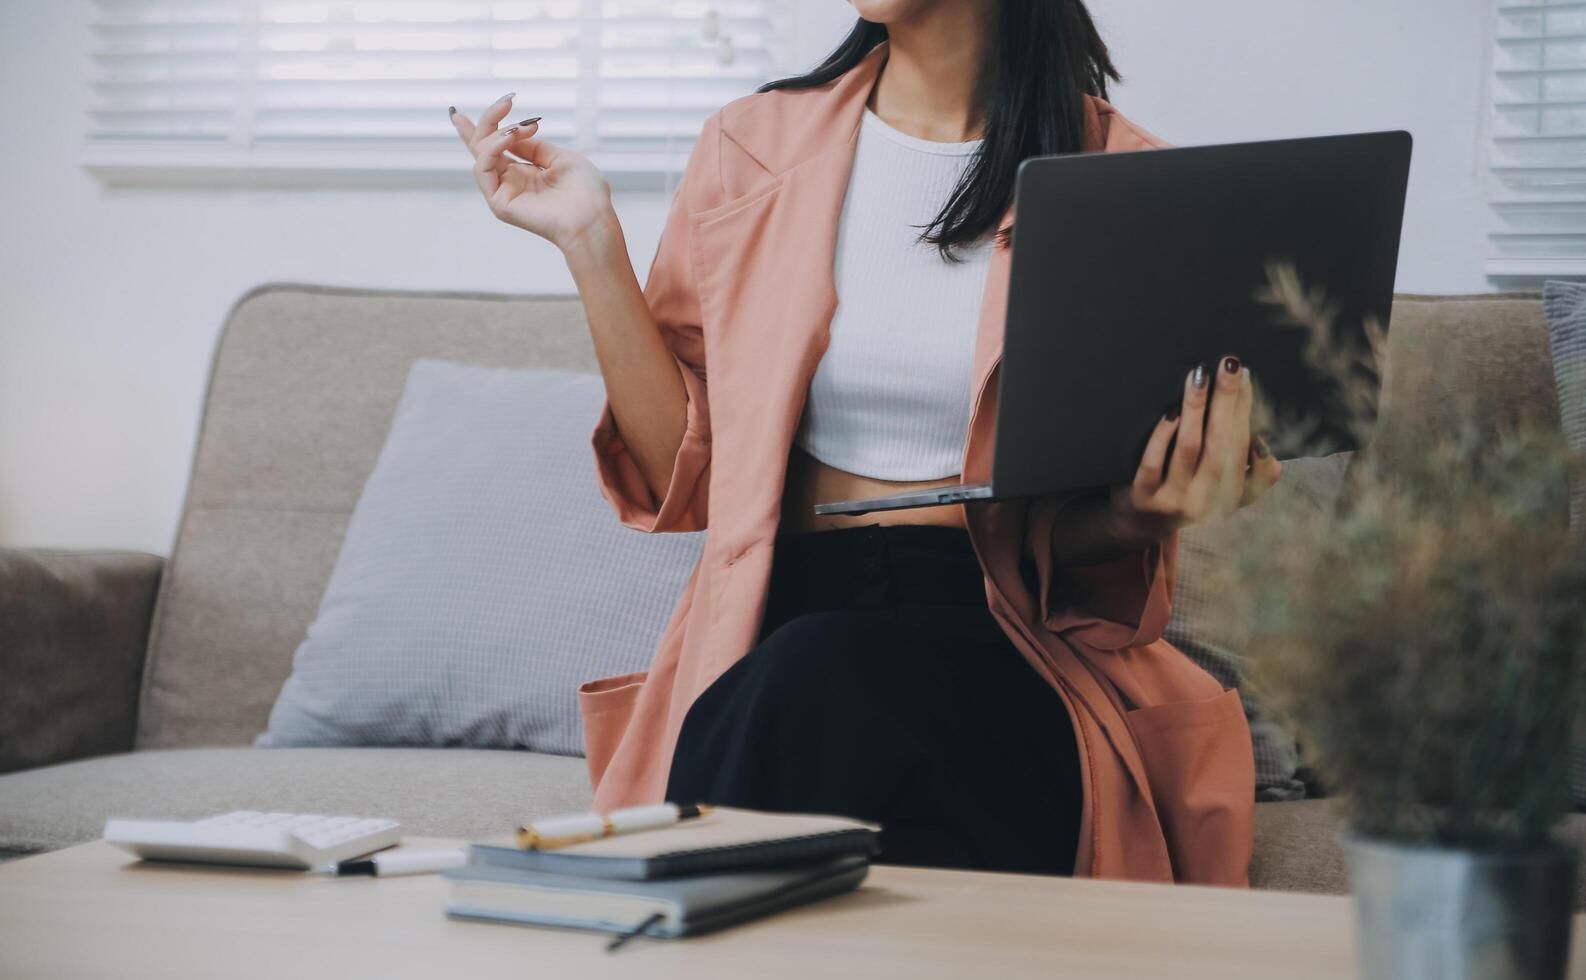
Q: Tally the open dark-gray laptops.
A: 1